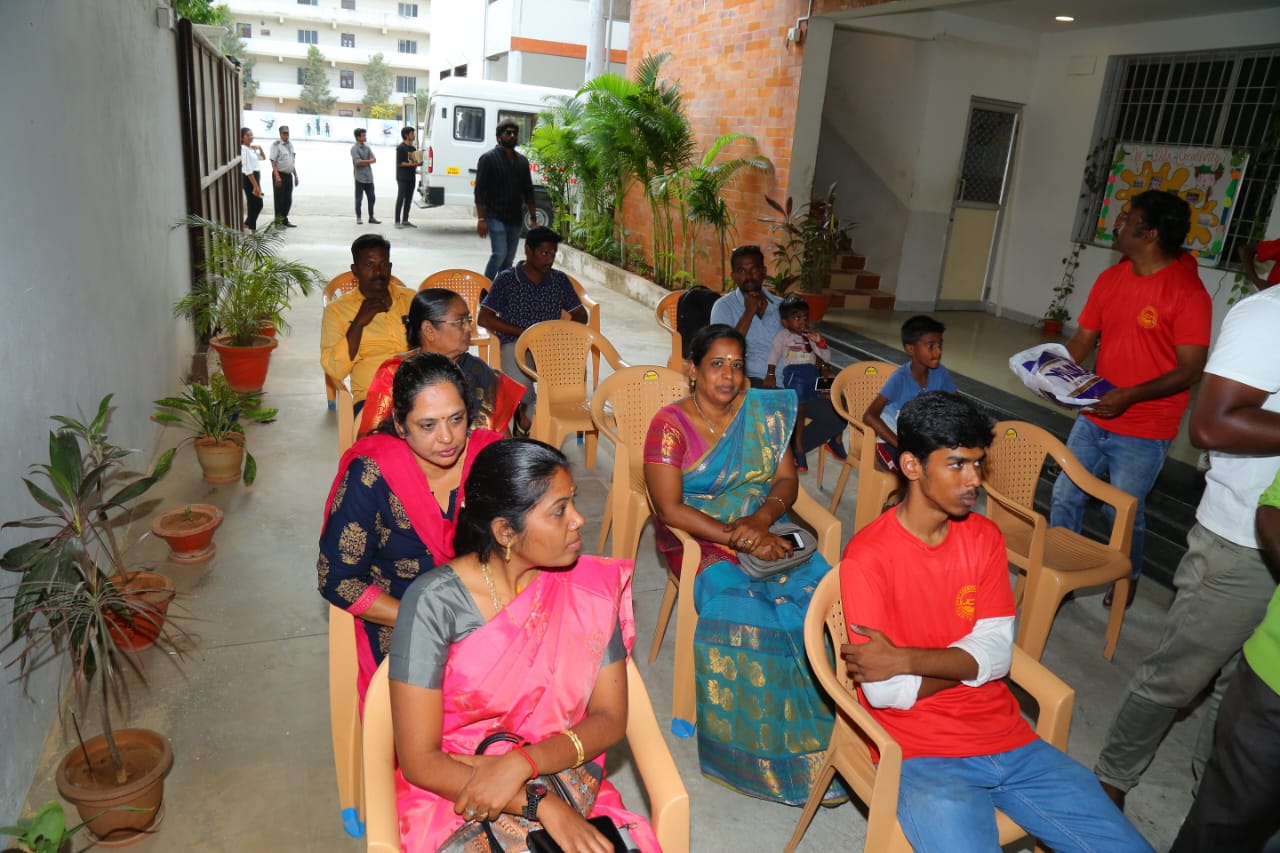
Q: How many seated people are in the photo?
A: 10